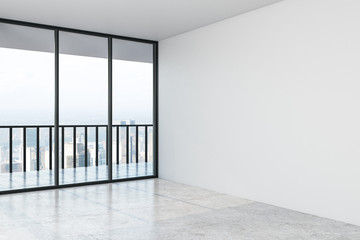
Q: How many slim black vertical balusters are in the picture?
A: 13